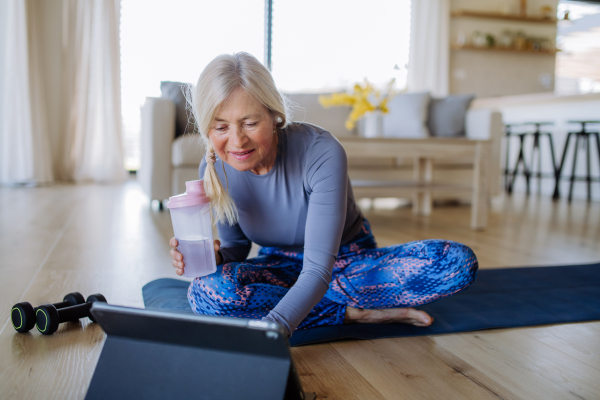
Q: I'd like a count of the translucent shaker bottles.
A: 1